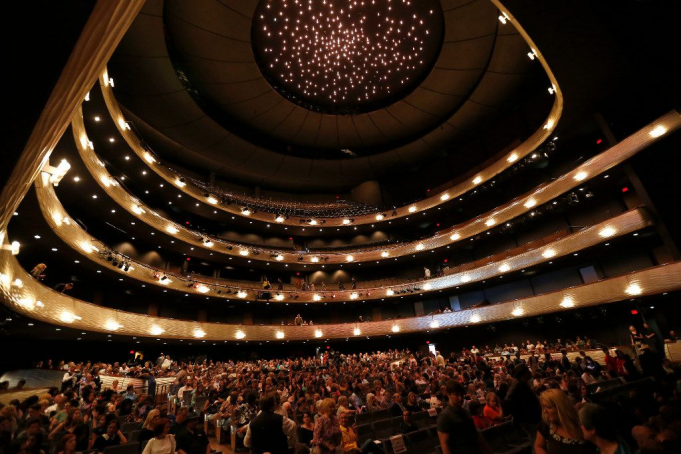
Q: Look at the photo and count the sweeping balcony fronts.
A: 4